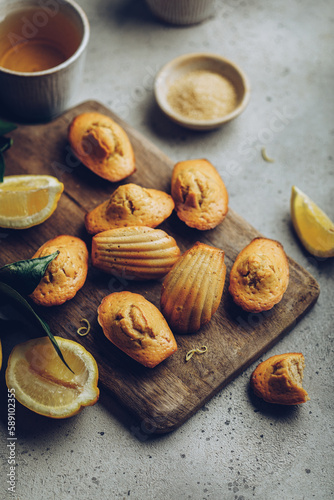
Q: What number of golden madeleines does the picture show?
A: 9